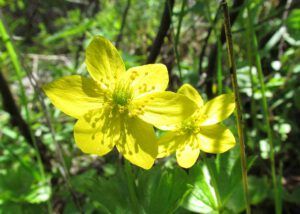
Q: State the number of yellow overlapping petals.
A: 11